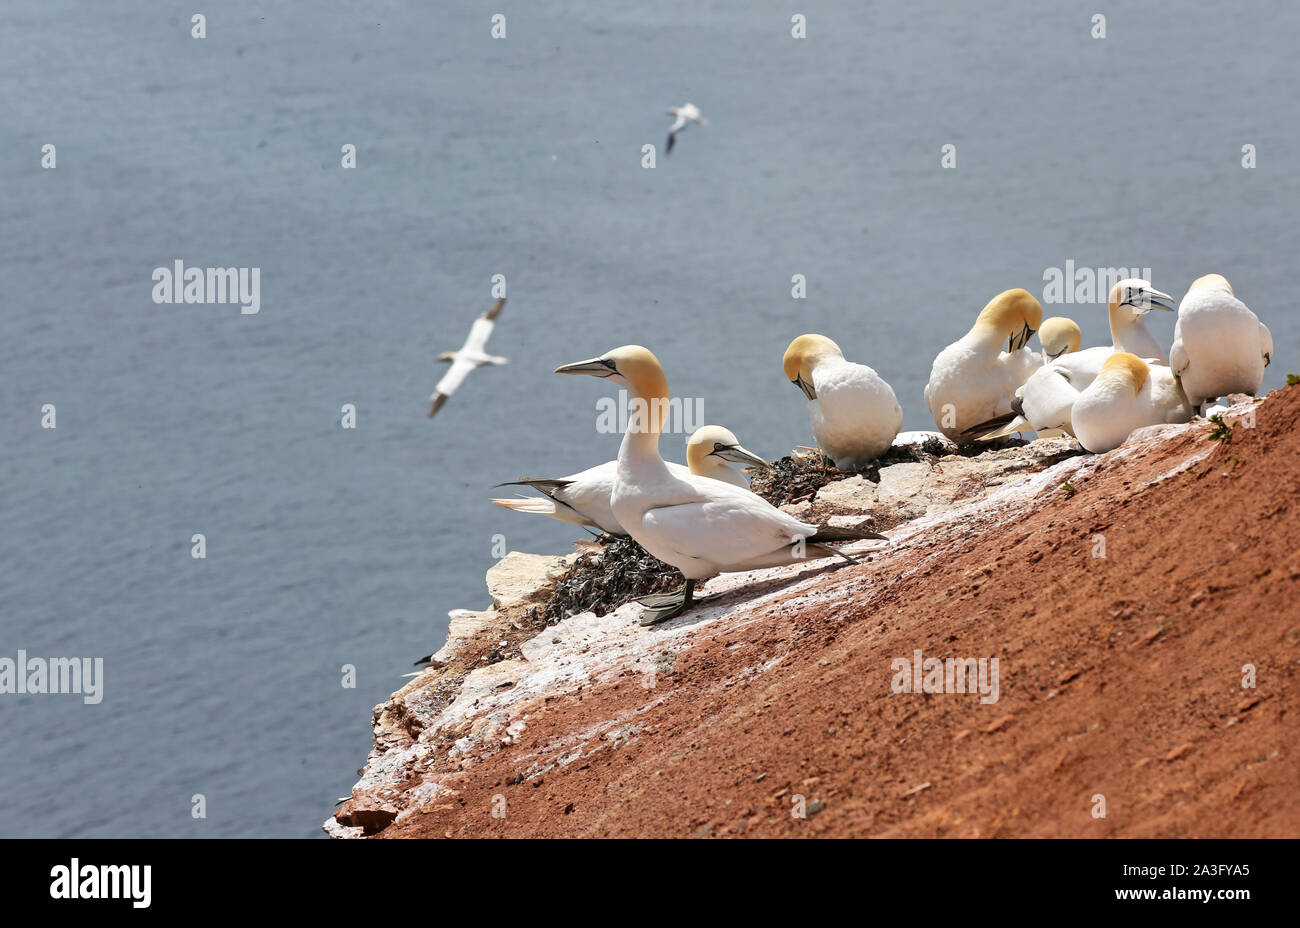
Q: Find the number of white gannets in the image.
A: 10